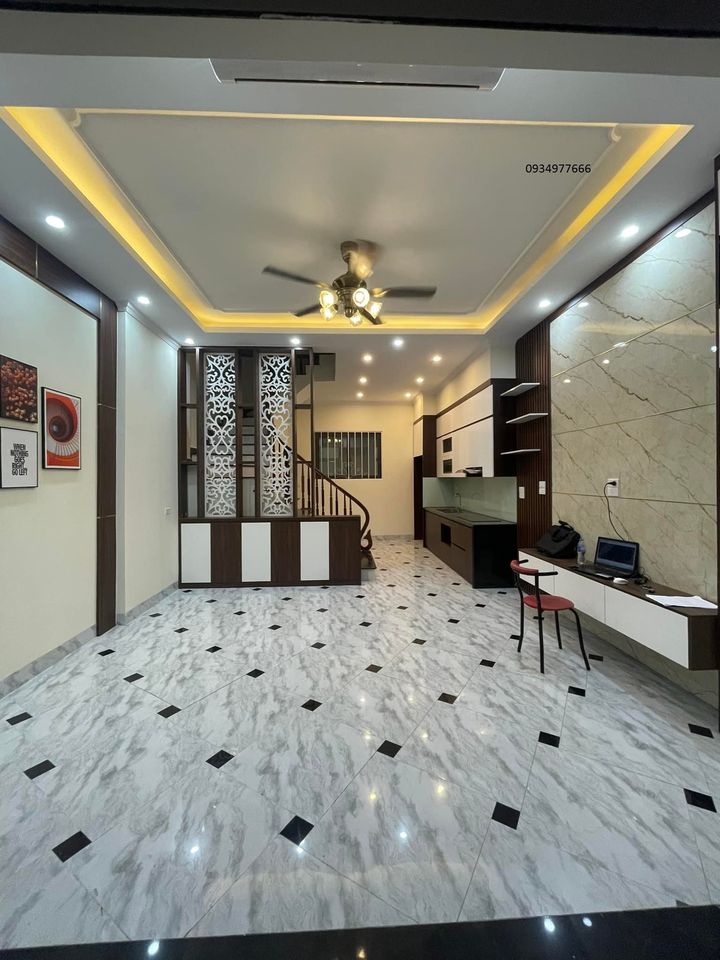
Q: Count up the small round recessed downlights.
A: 13